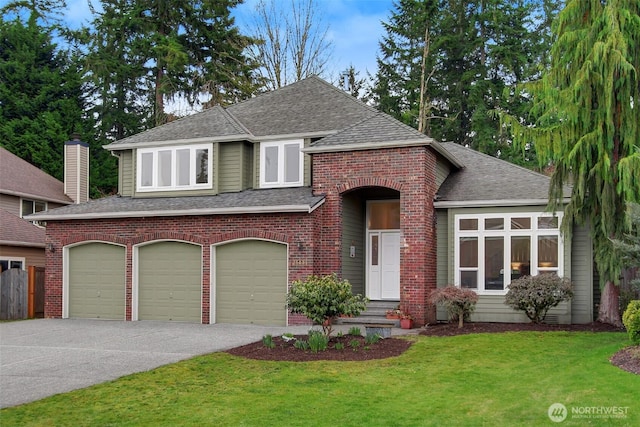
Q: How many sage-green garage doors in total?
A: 3